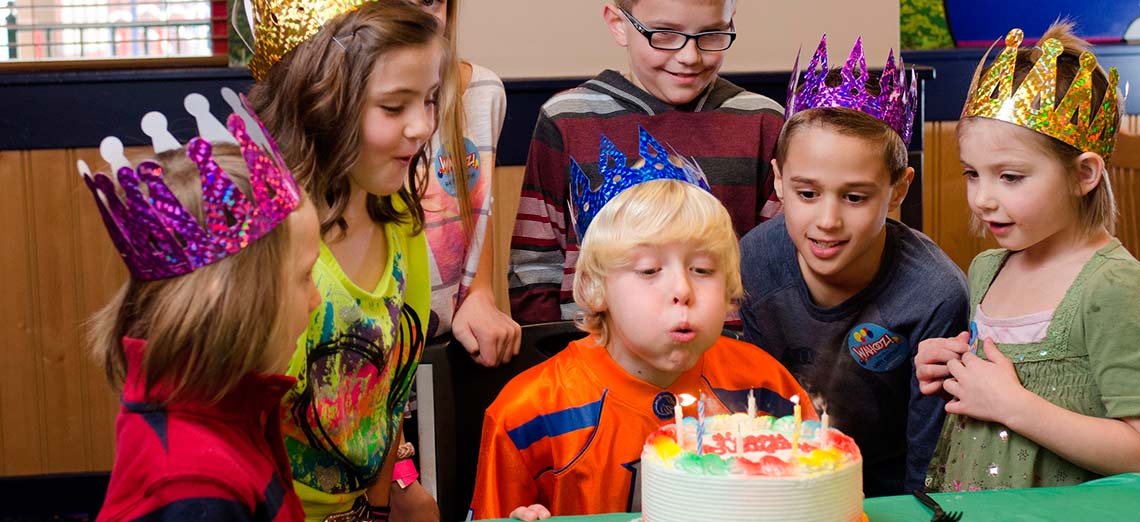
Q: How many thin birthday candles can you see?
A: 6